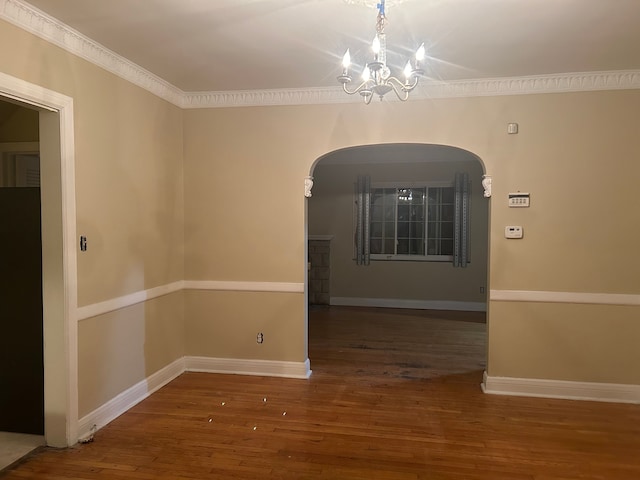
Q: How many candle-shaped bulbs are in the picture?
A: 5